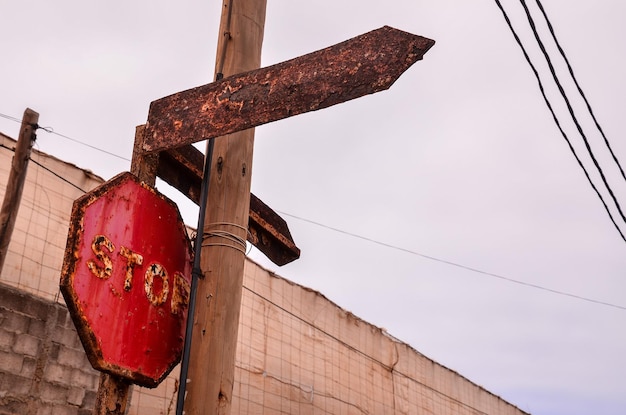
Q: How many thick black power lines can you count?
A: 3